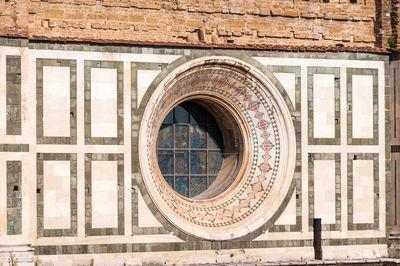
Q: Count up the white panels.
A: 12